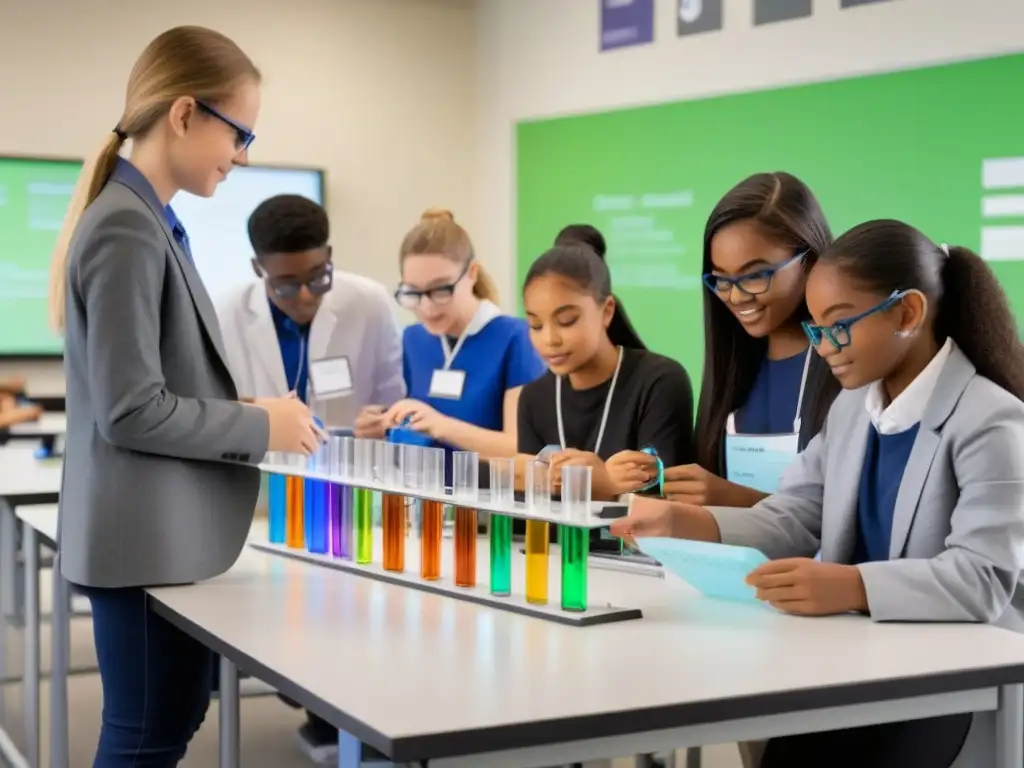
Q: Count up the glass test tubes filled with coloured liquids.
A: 11